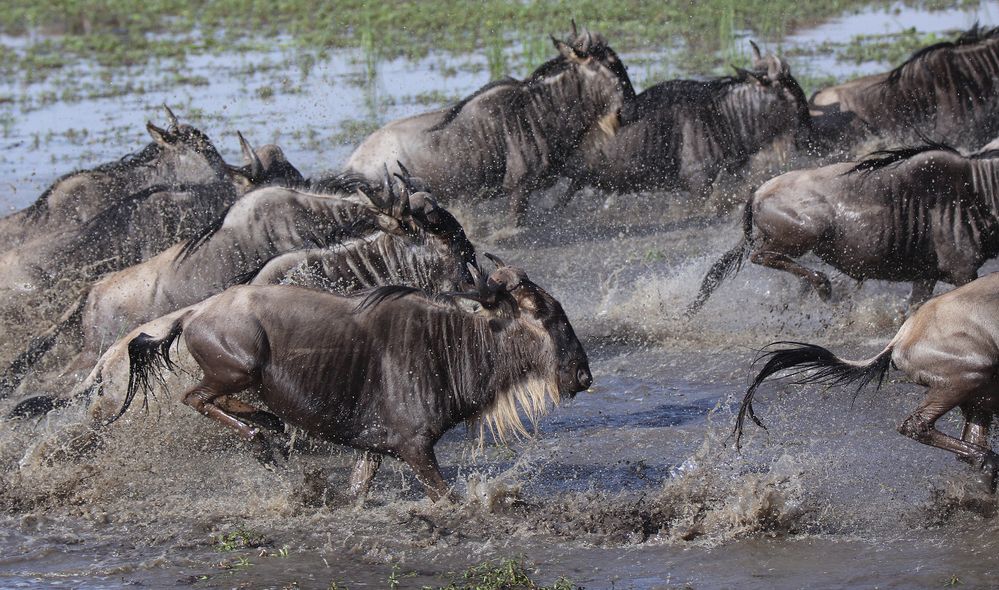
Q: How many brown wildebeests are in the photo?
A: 10